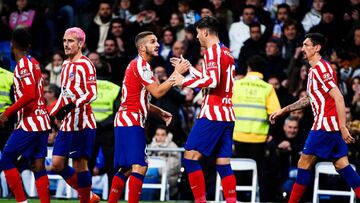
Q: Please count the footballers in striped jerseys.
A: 5